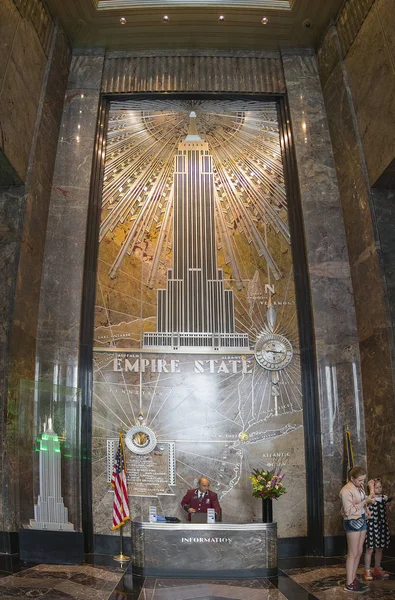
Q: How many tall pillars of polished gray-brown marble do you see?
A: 2